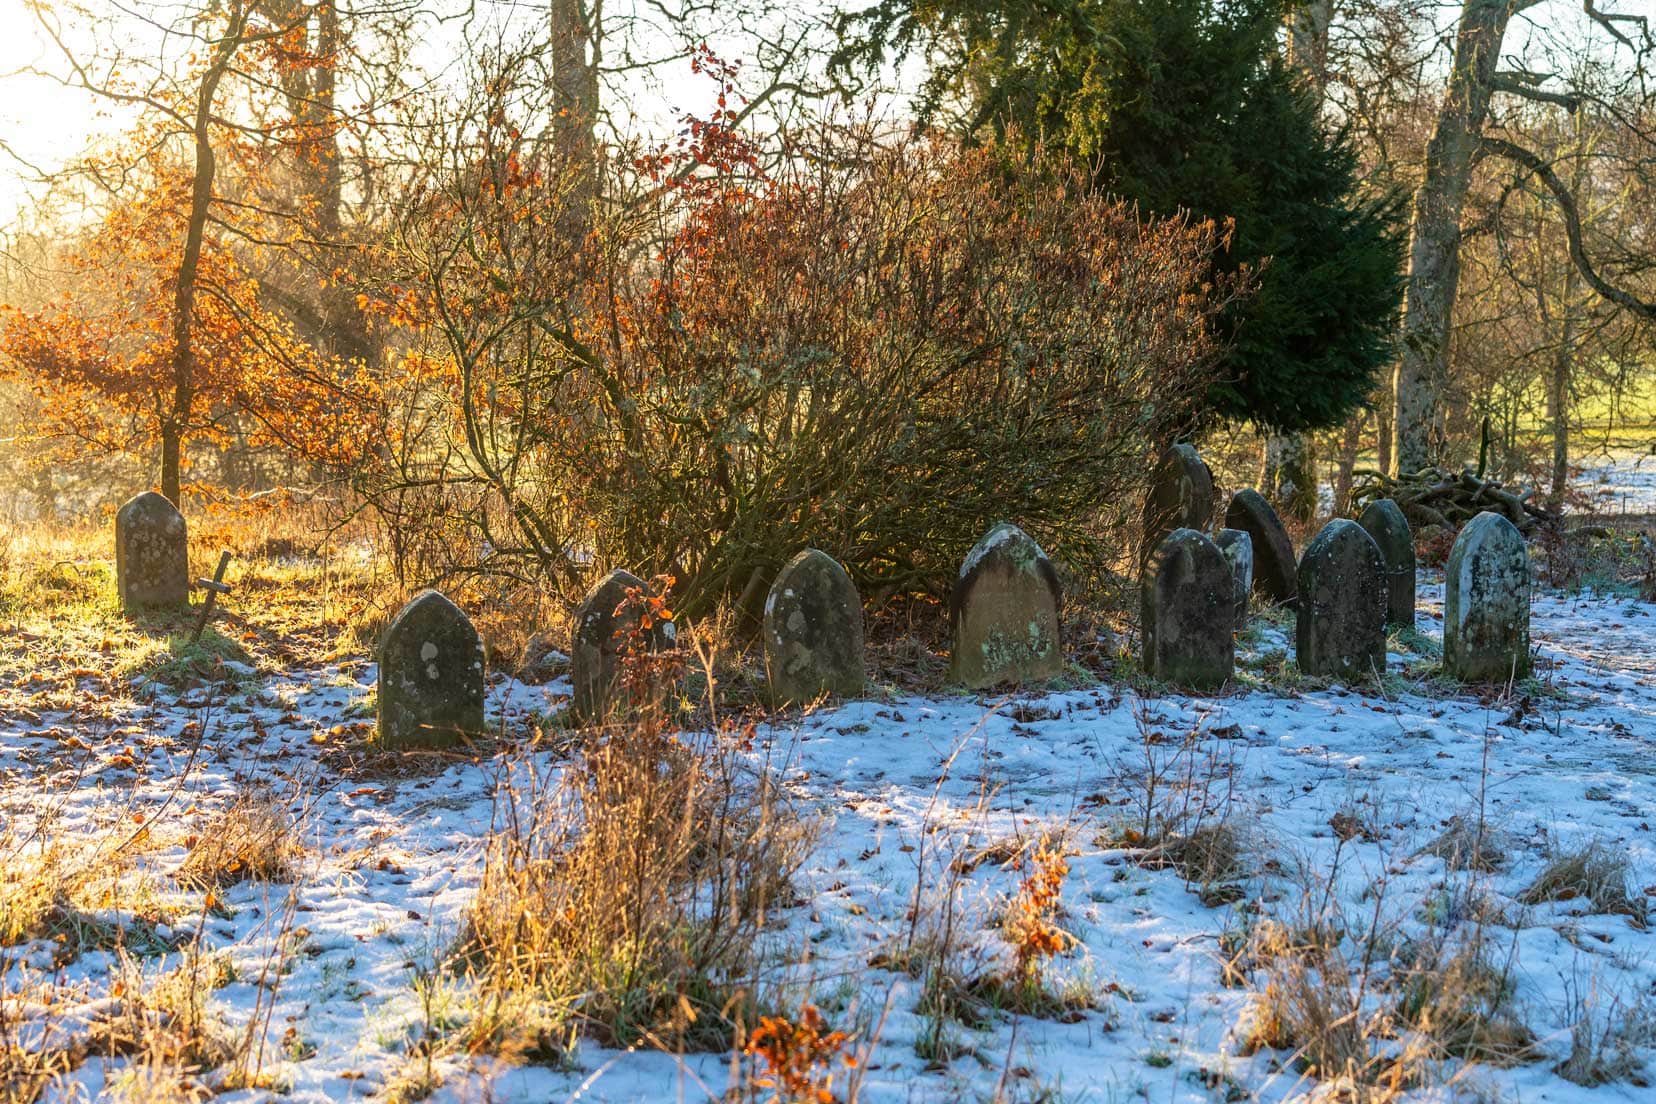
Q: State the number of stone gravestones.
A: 12